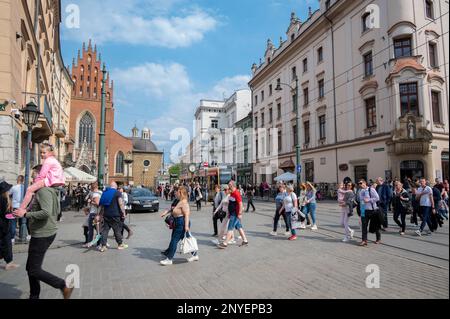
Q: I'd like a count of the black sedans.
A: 1